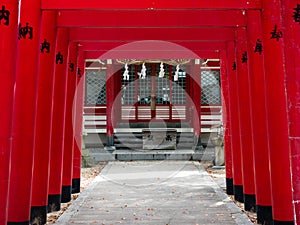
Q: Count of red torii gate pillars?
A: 12